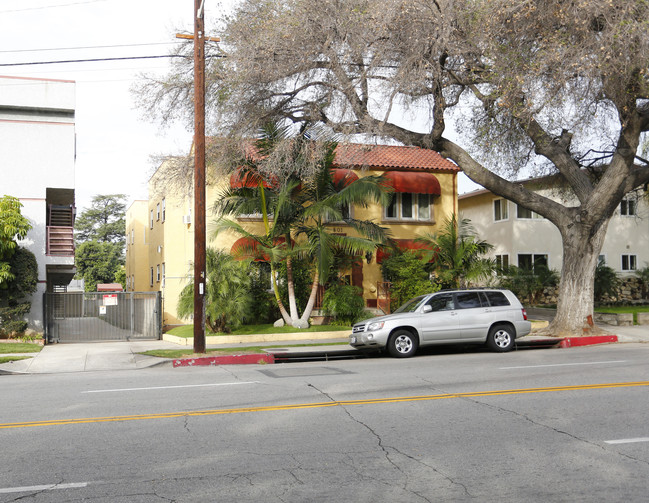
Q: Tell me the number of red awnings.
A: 5